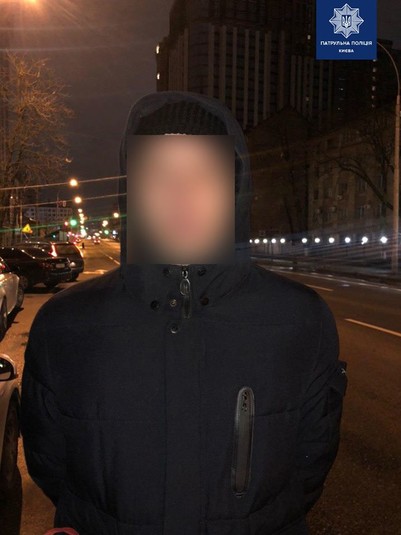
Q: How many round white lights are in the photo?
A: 11